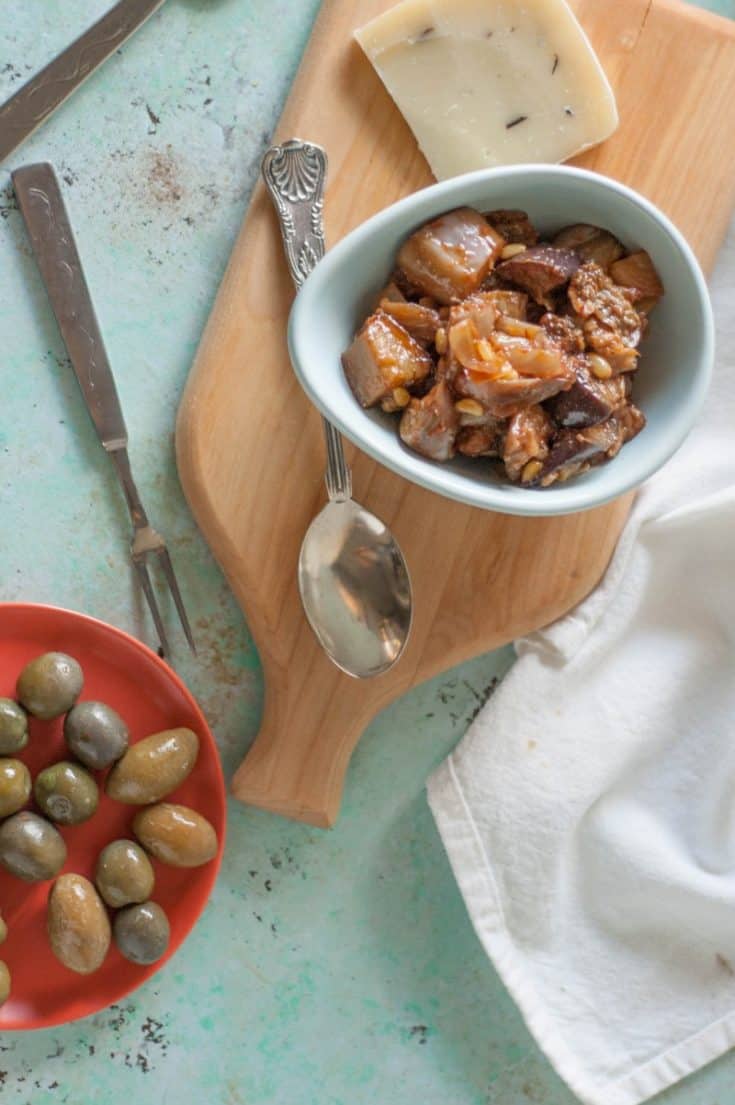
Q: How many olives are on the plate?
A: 13